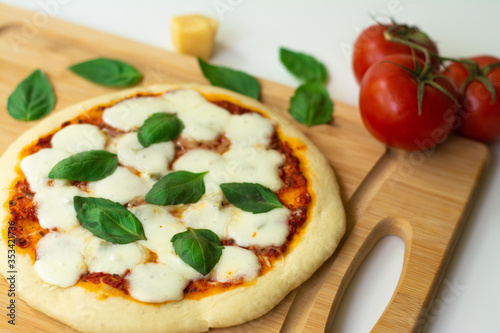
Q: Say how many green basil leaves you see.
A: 11